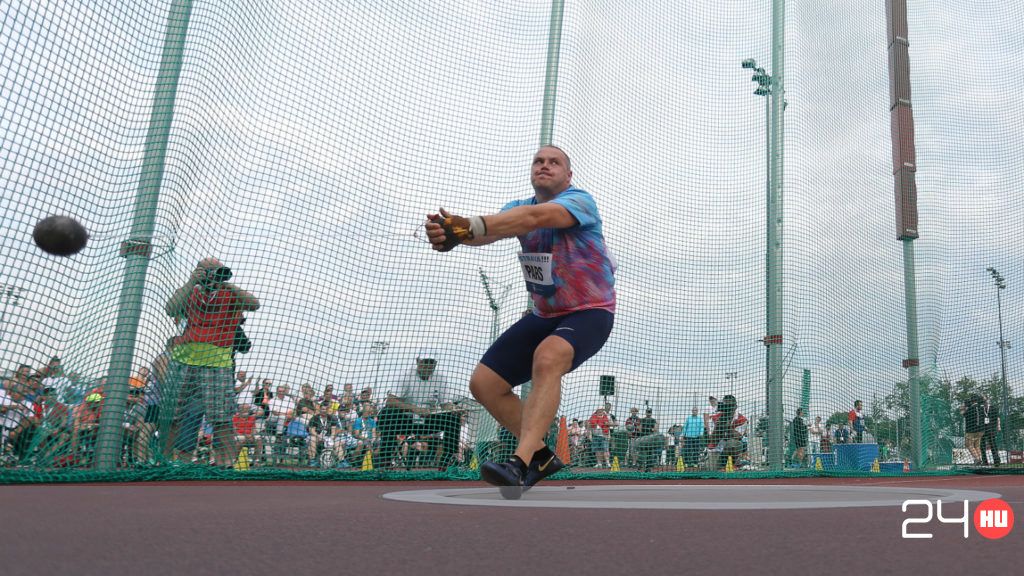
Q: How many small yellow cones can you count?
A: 8